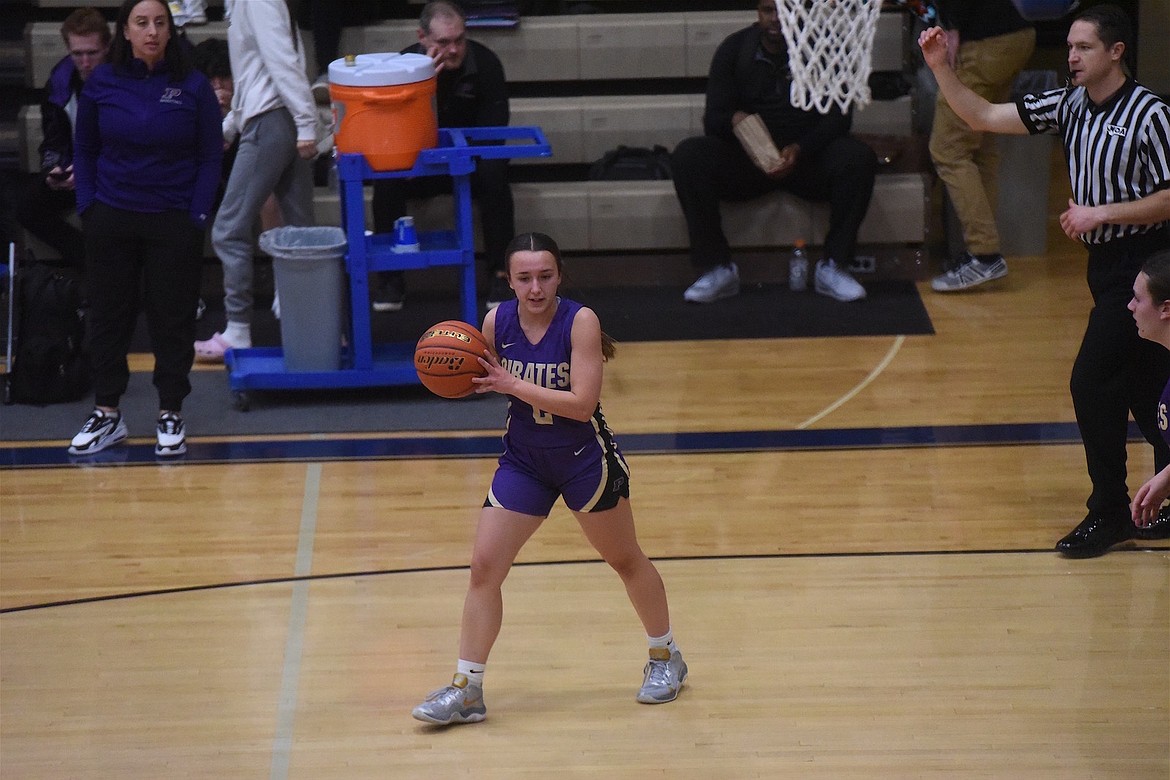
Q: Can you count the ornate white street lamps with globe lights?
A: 0